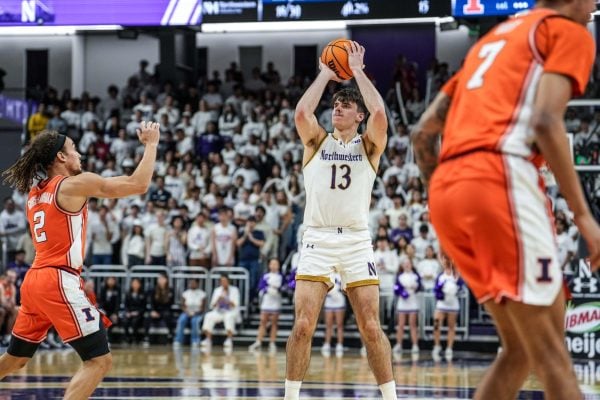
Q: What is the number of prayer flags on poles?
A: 0